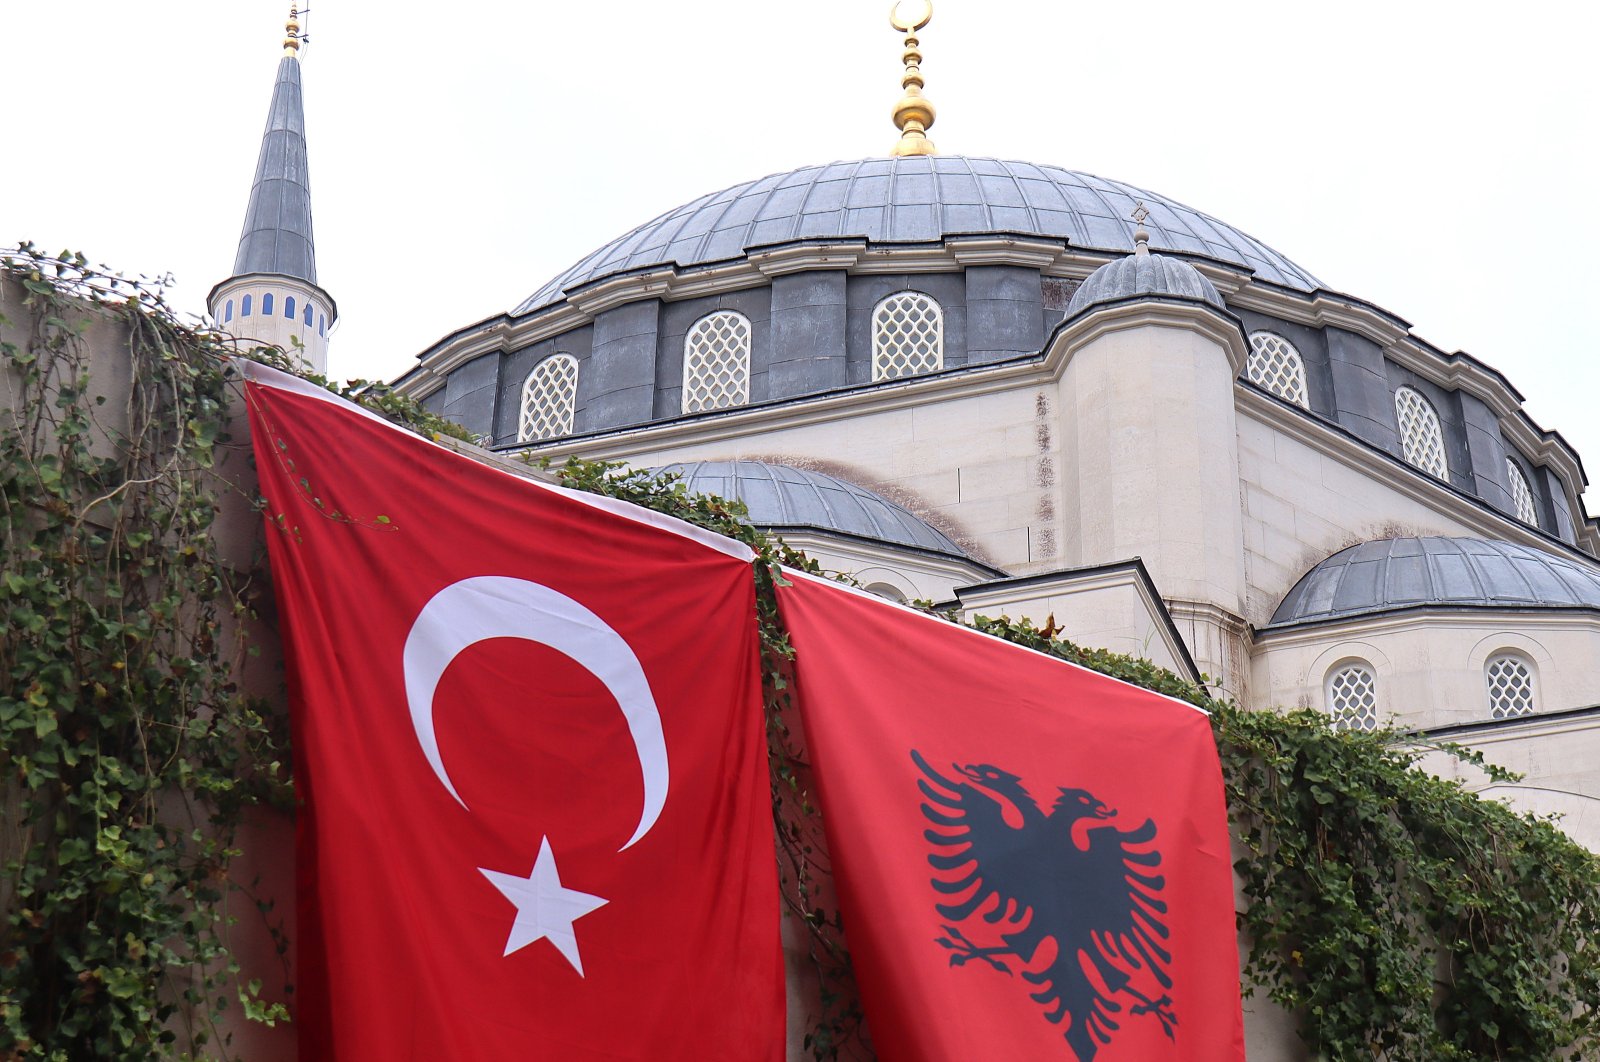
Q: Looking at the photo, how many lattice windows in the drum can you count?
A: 6